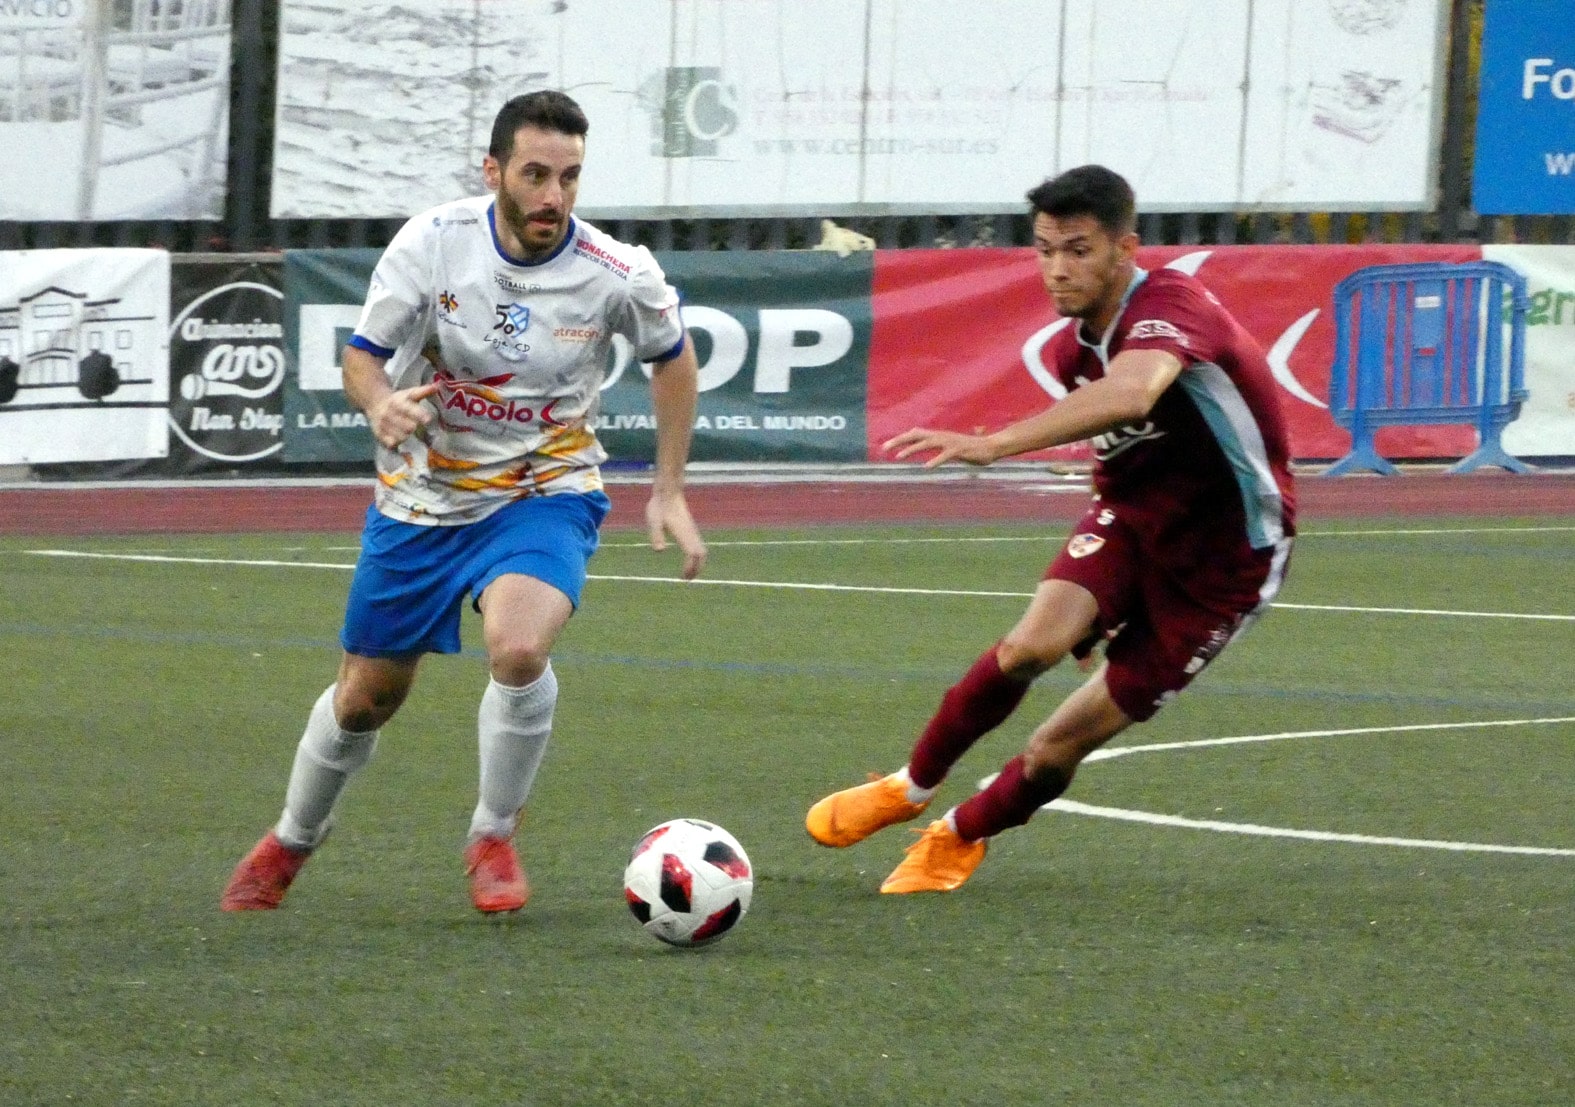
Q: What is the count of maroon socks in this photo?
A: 2